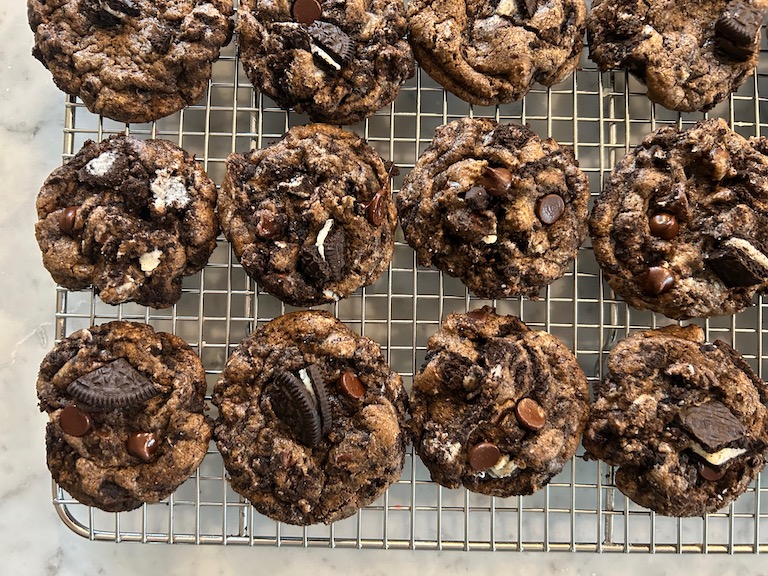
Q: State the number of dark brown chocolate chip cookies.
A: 12